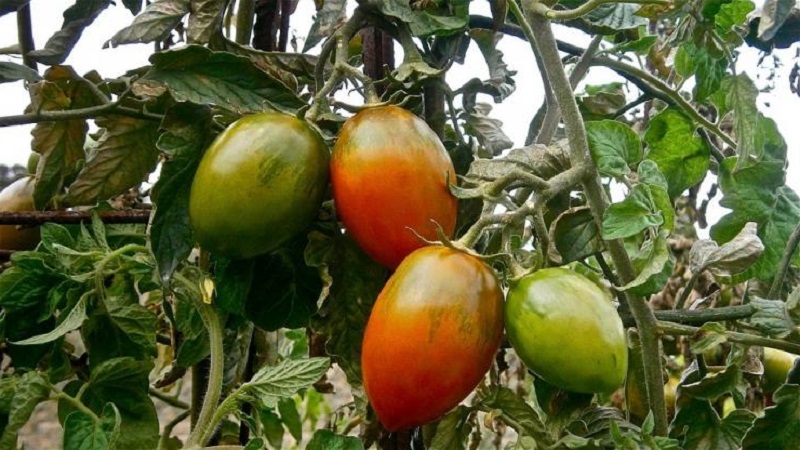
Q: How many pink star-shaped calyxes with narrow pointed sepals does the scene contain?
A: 0